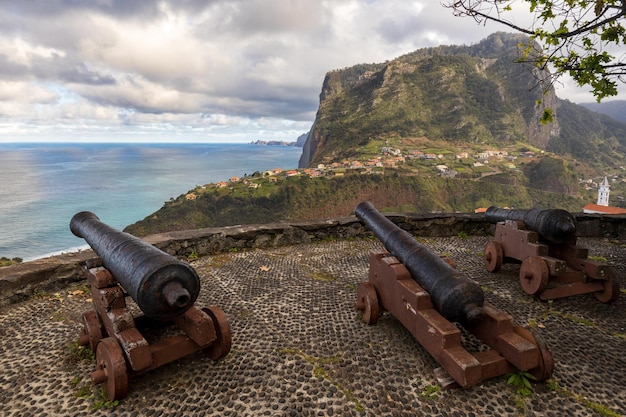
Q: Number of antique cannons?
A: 3